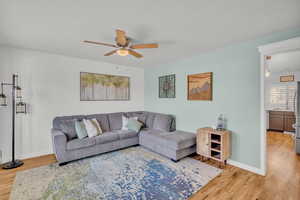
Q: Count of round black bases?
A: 1